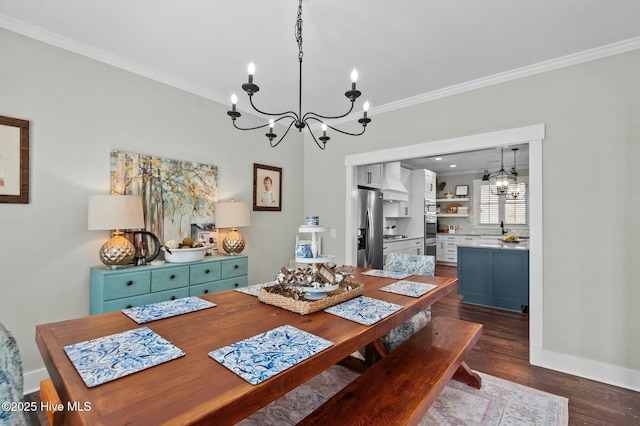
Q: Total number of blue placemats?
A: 7